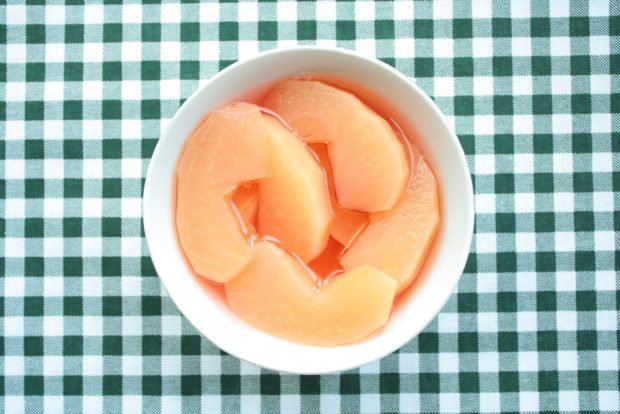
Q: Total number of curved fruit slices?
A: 5